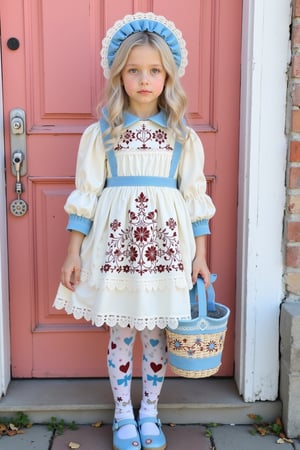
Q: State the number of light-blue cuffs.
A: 2